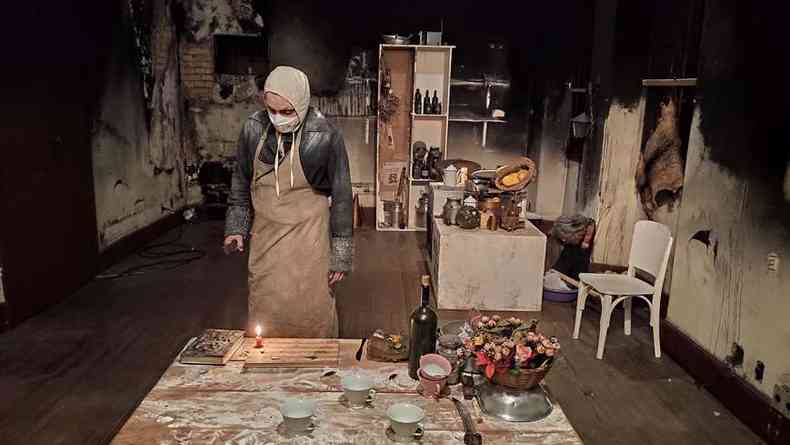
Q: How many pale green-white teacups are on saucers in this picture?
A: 3